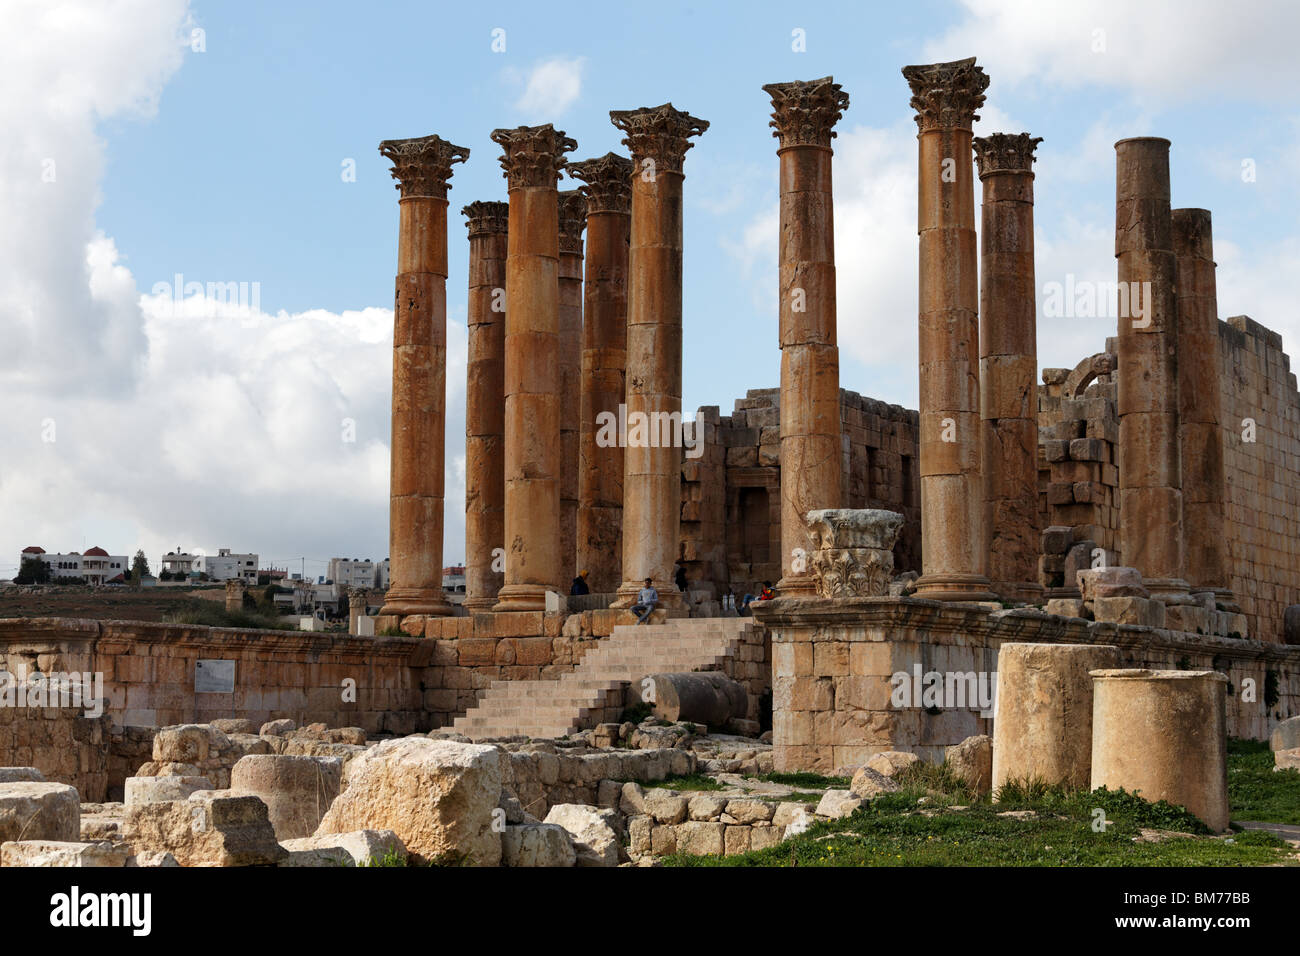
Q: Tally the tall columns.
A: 11